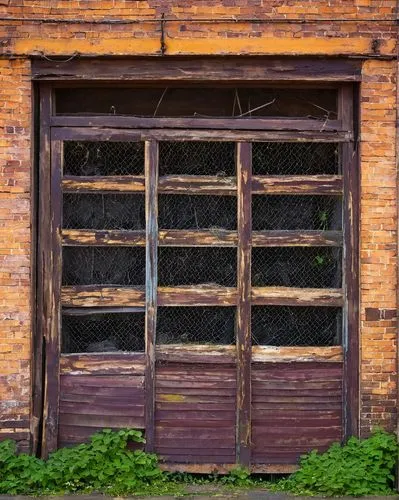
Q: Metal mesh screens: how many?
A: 12